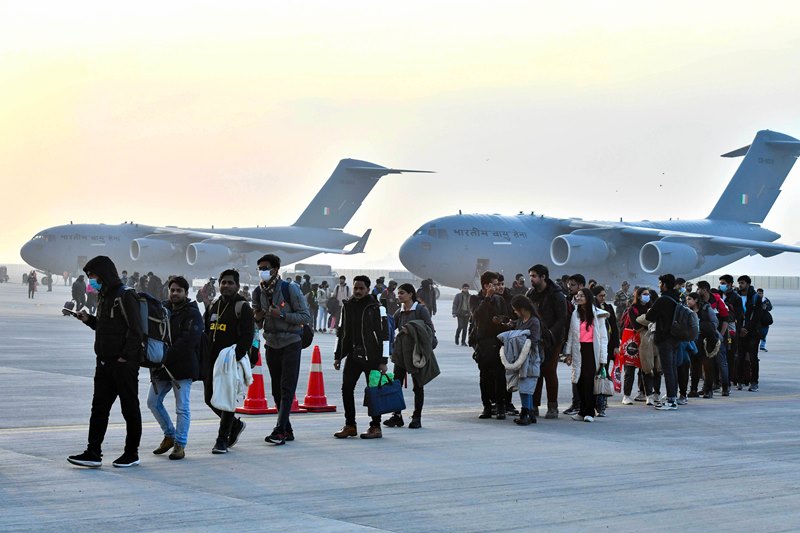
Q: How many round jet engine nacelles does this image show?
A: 4